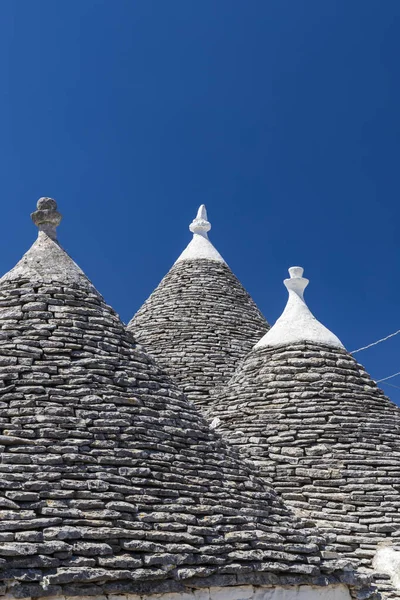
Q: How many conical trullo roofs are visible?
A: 3